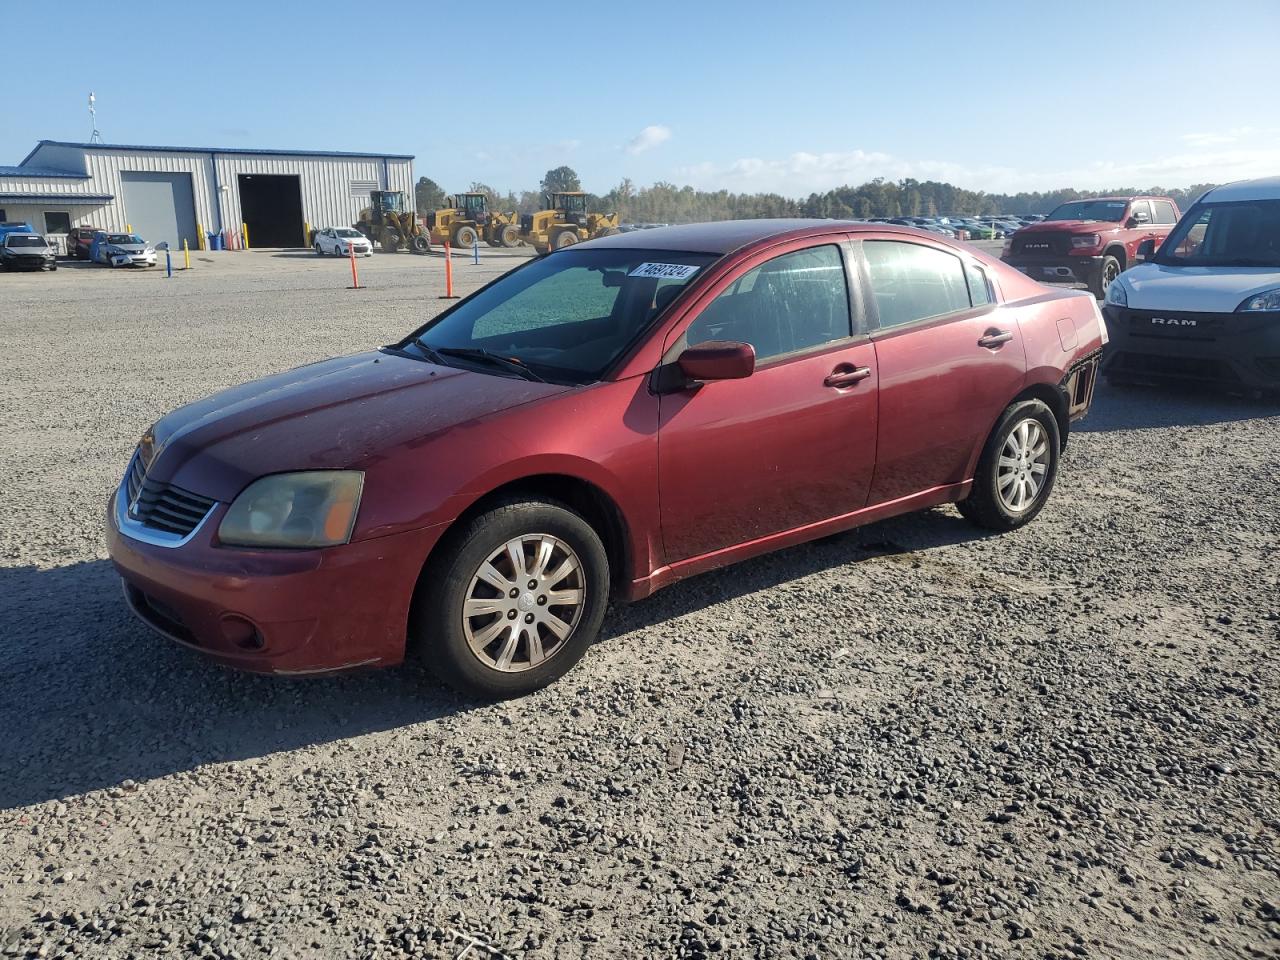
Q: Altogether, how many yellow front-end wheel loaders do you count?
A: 3